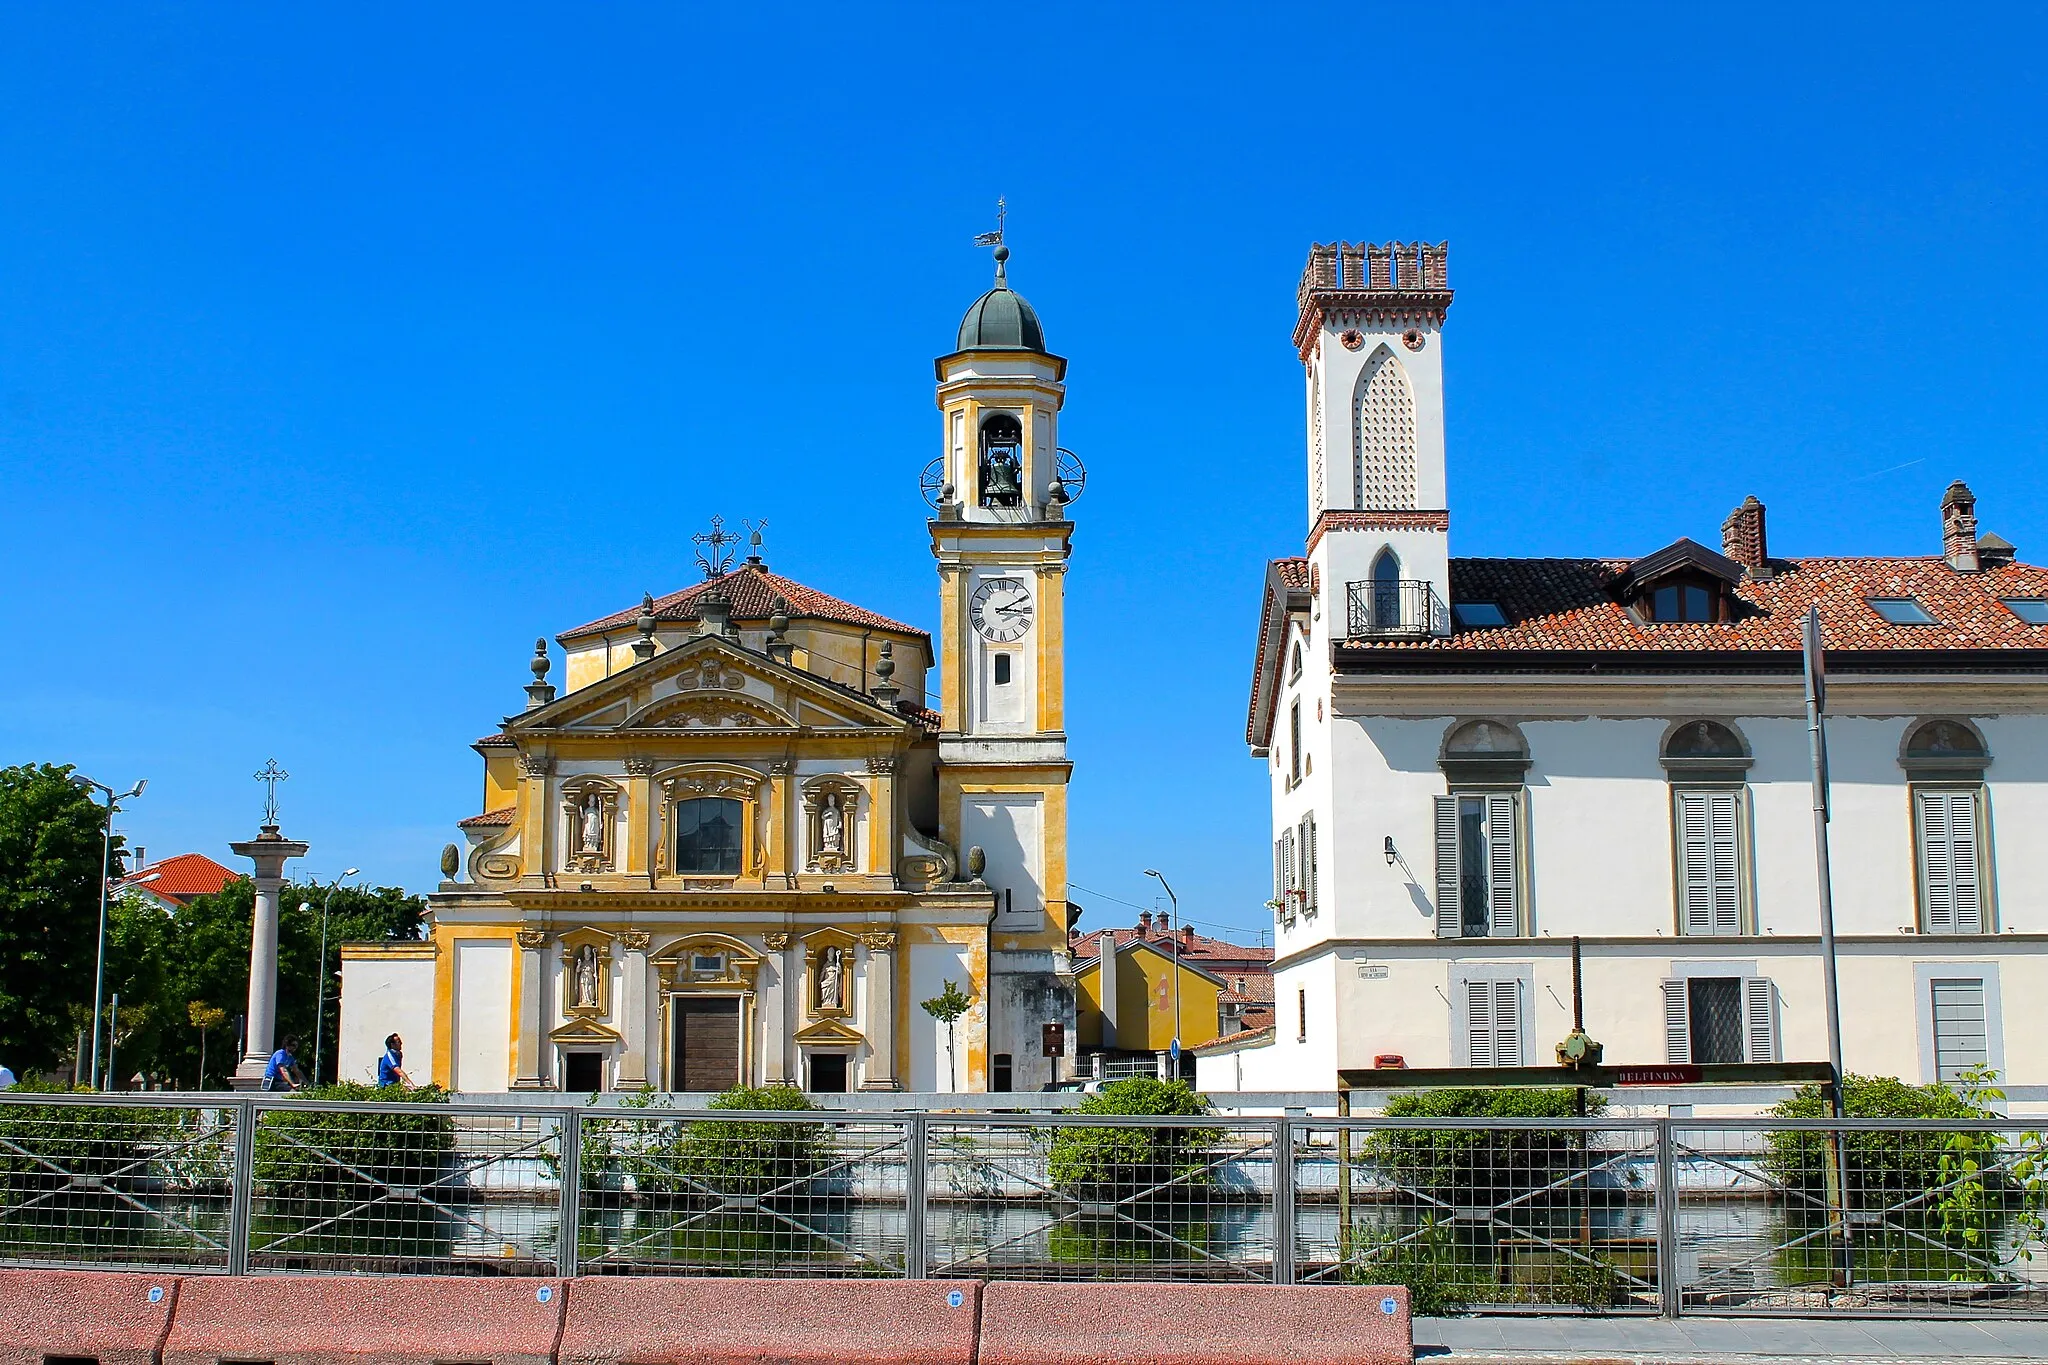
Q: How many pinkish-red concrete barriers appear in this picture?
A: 4